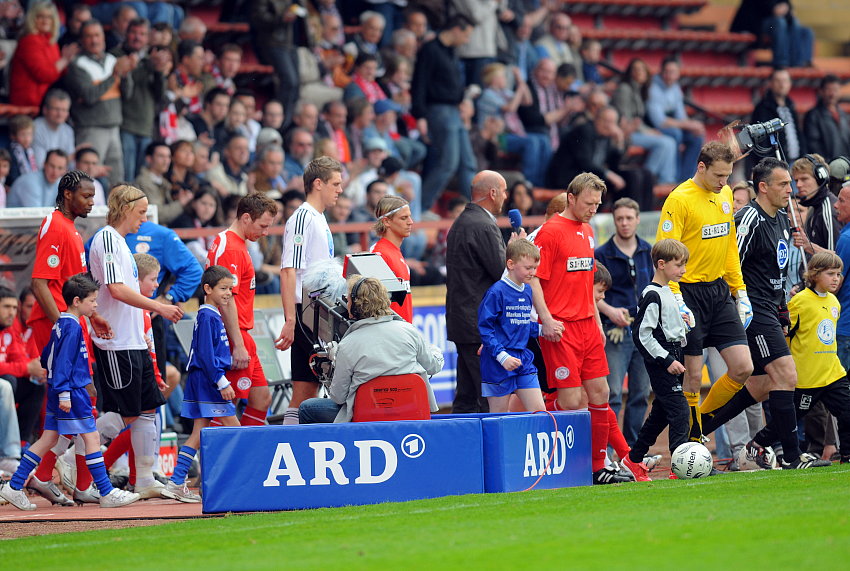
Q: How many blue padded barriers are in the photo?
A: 2